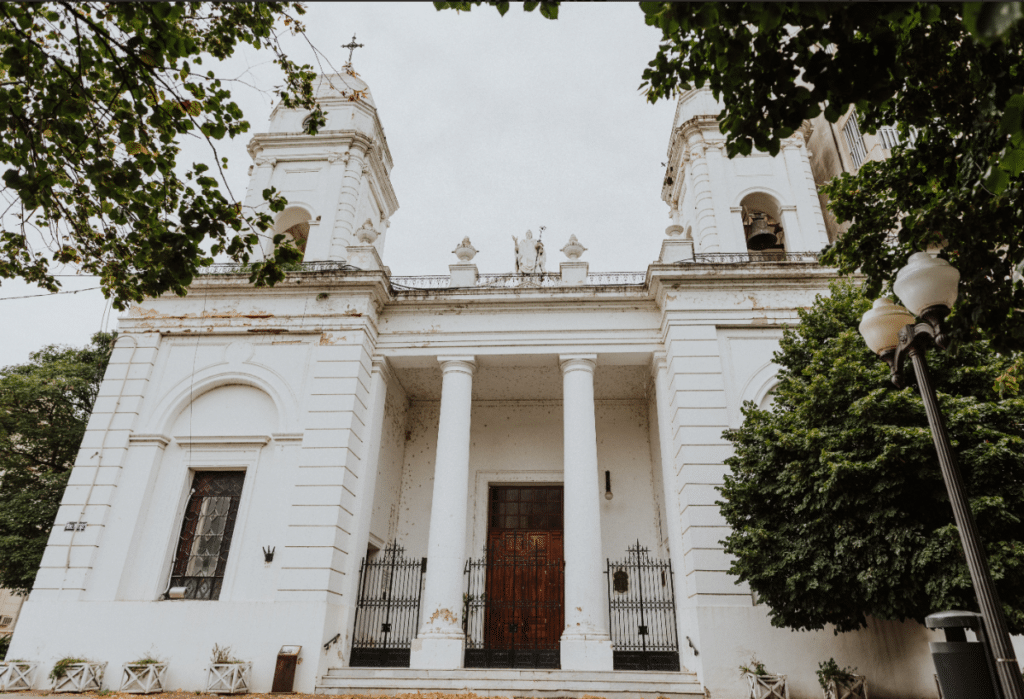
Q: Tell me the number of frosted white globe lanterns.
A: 2